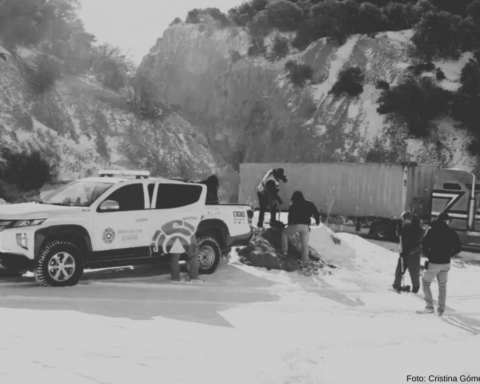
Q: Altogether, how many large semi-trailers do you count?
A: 1